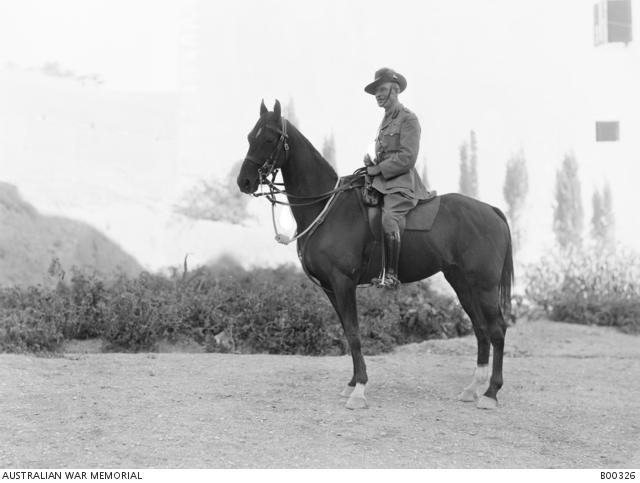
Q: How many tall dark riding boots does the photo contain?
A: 1